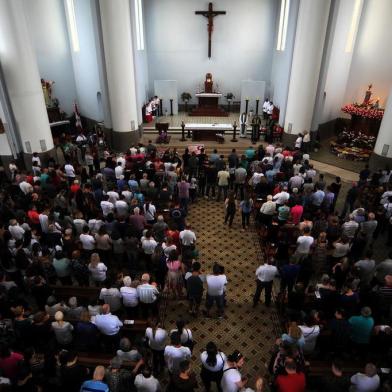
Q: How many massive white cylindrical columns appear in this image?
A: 4